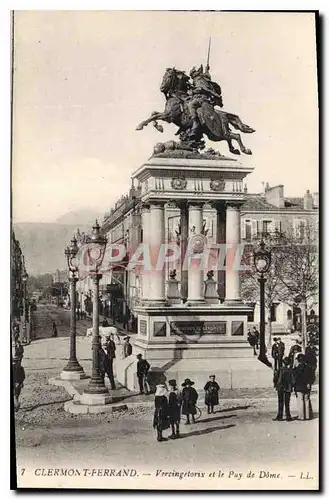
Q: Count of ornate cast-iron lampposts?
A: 3